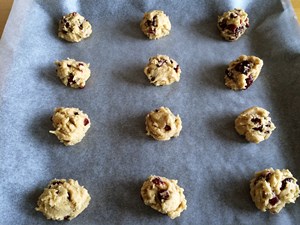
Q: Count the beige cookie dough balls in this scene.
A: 12